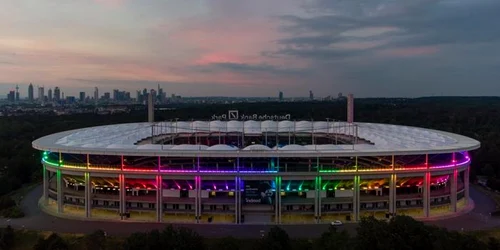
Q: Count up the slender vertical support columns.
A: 14